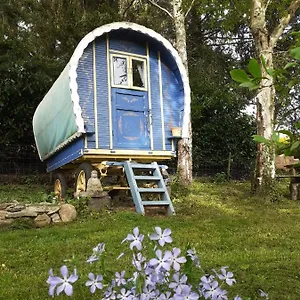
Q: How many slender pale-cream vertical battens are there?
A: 4